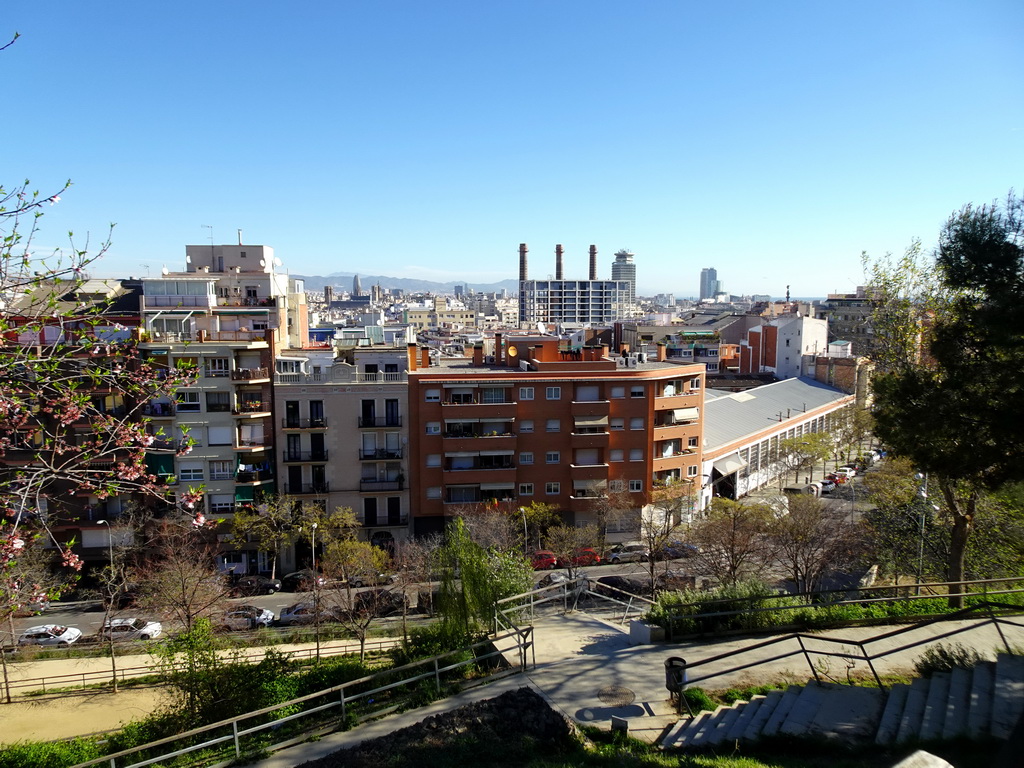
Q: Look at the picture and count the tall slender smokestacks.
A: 3